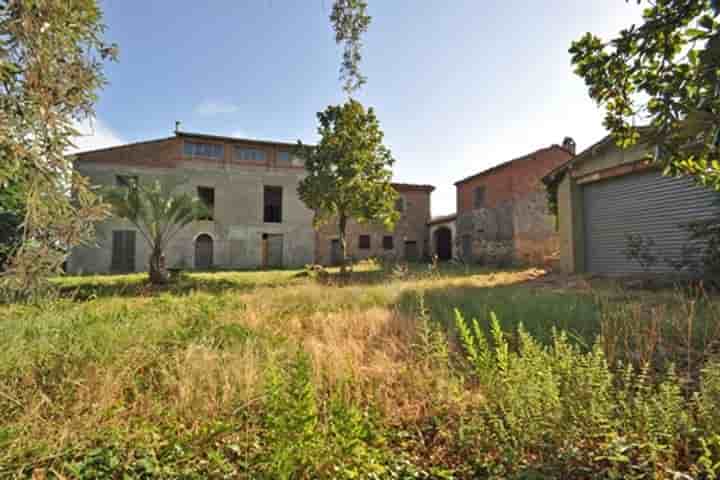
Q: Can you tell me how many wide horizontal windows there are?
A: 3